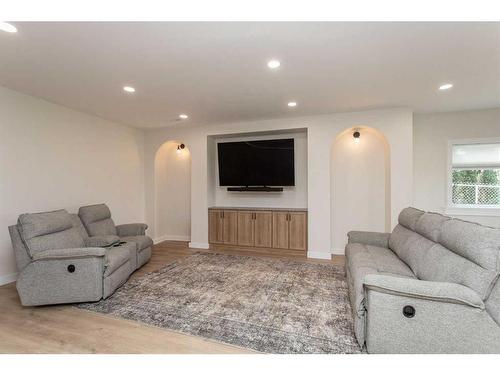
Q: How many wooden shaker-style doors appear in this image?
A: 6